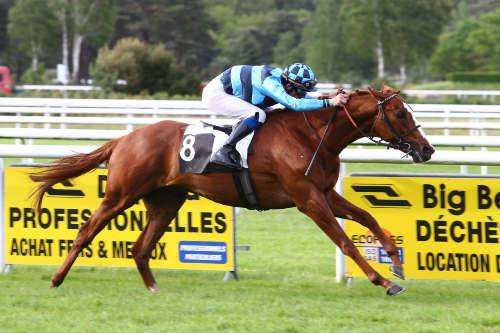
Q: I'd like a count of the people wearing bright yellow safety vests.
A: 0